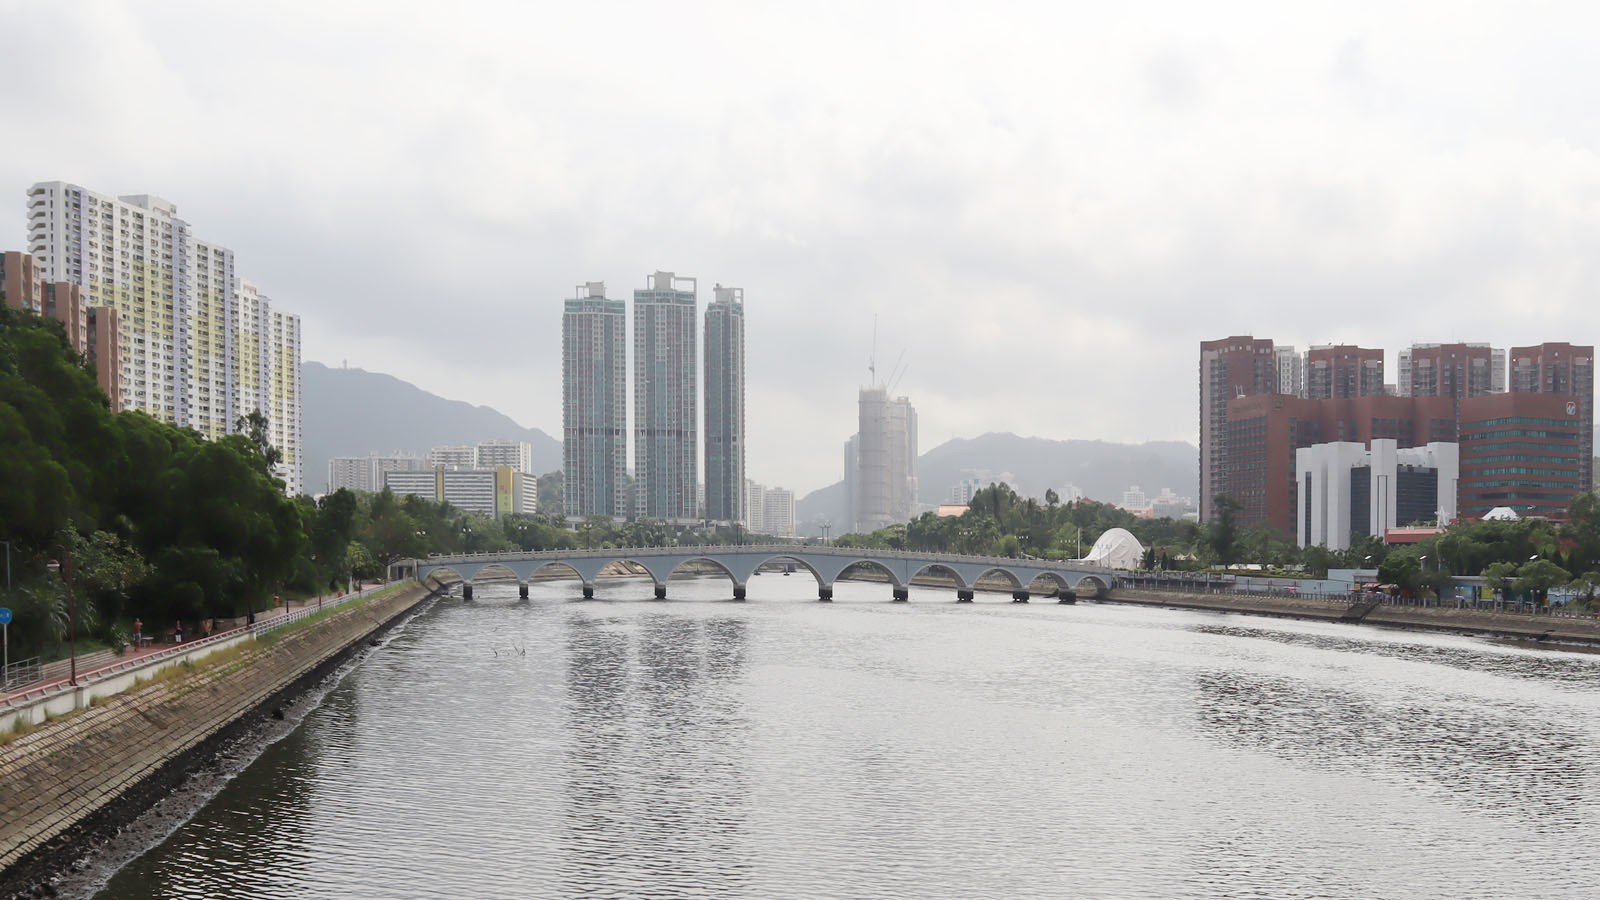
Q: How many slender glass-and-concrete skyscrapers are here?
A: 3